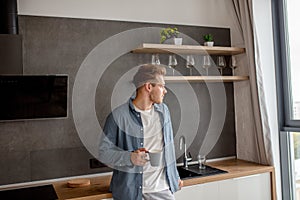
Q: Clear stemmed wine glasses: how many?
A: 6